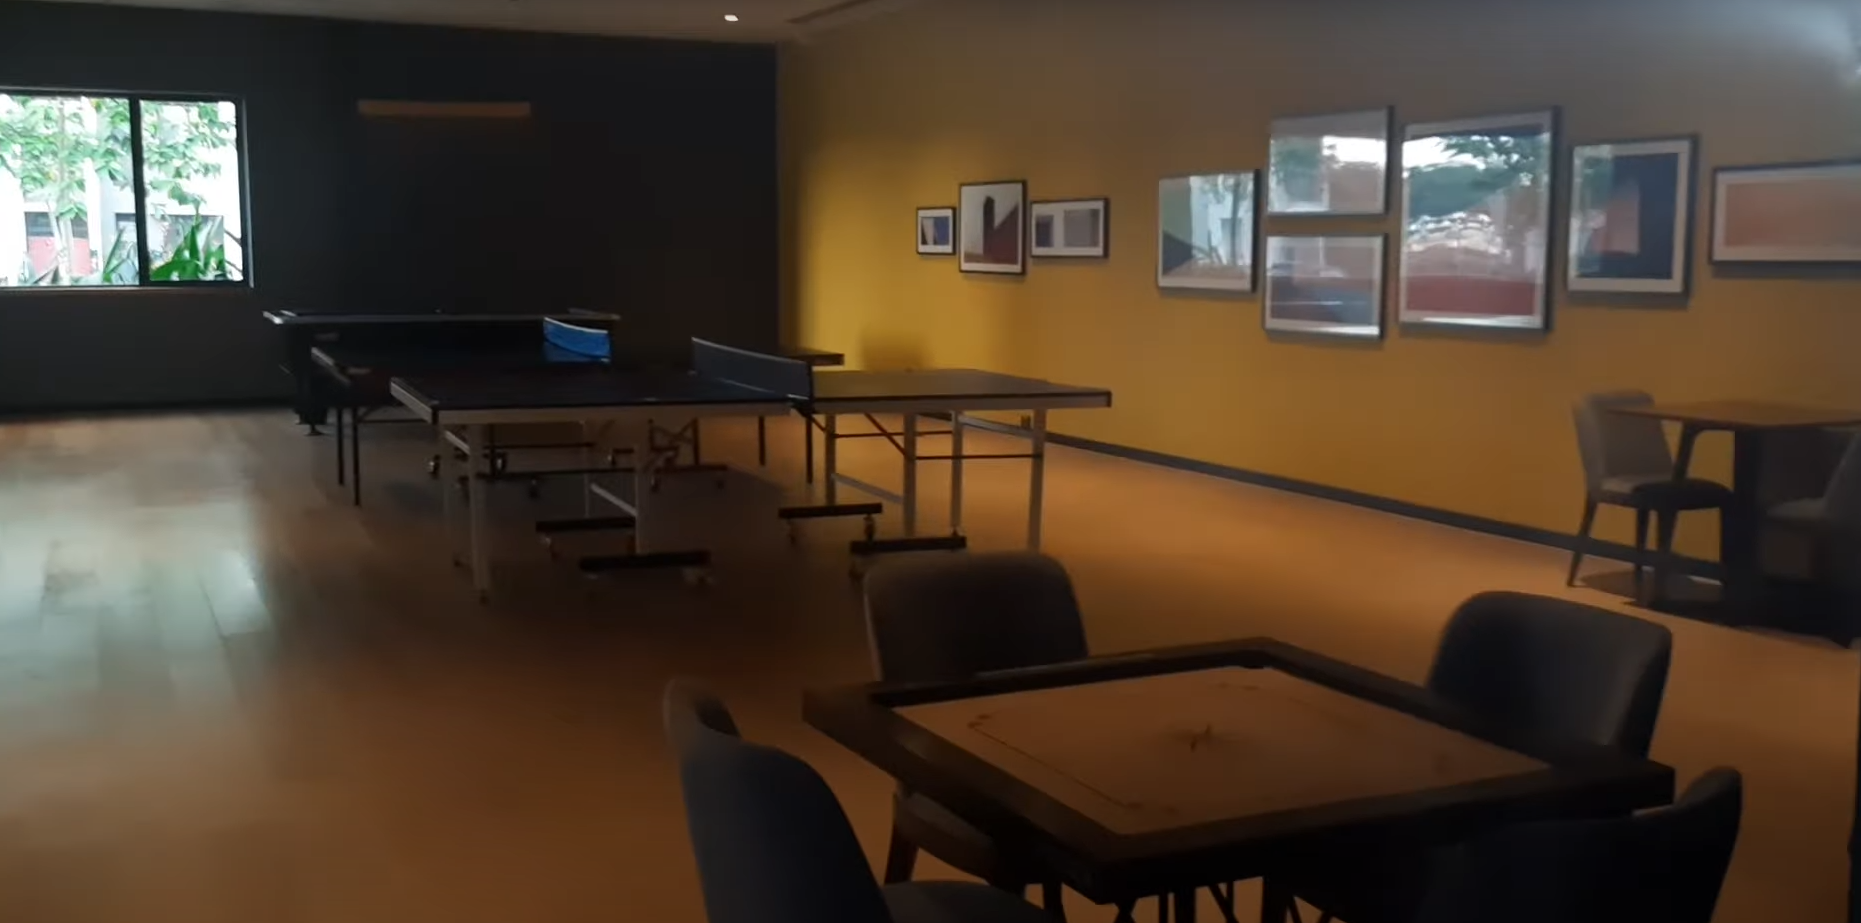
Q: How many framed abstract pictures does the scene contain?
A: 9